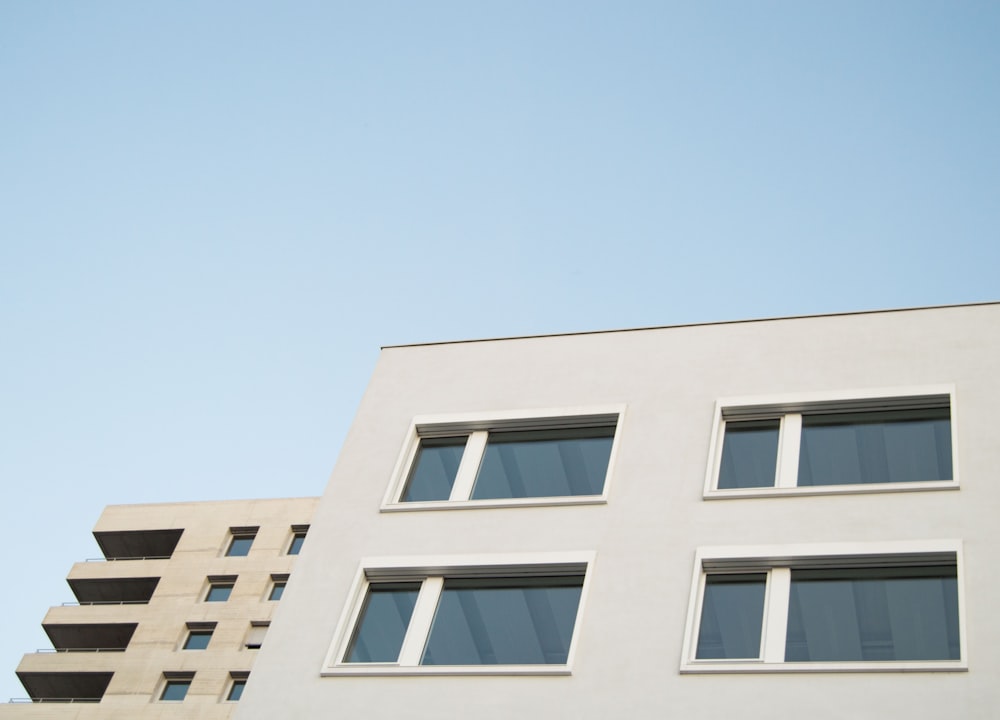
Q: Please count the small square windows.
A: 8